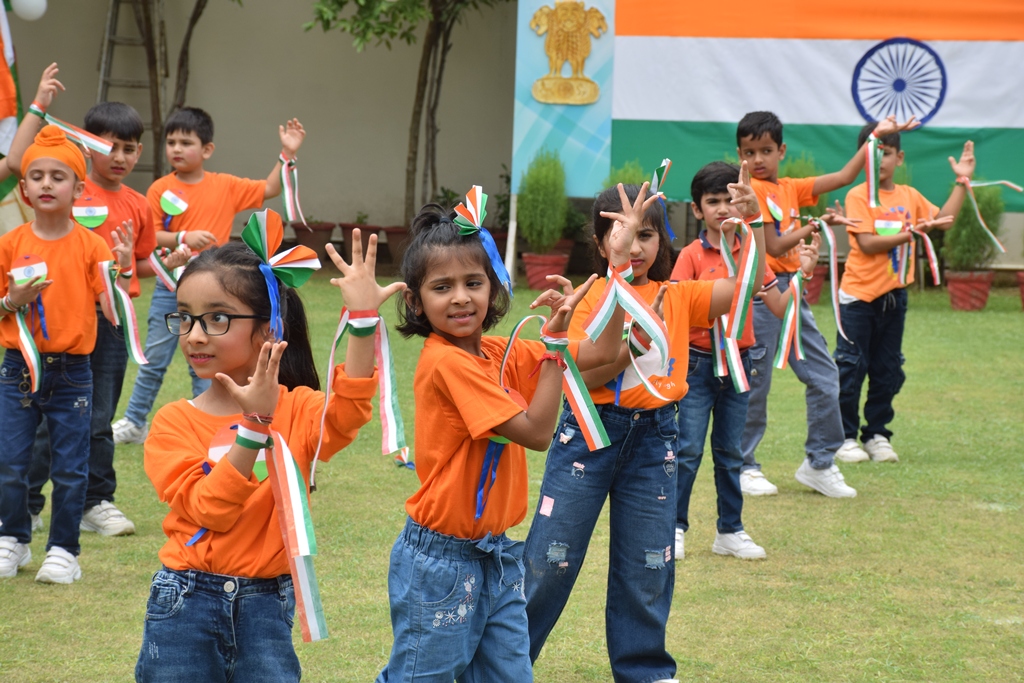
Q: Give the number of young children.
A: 9